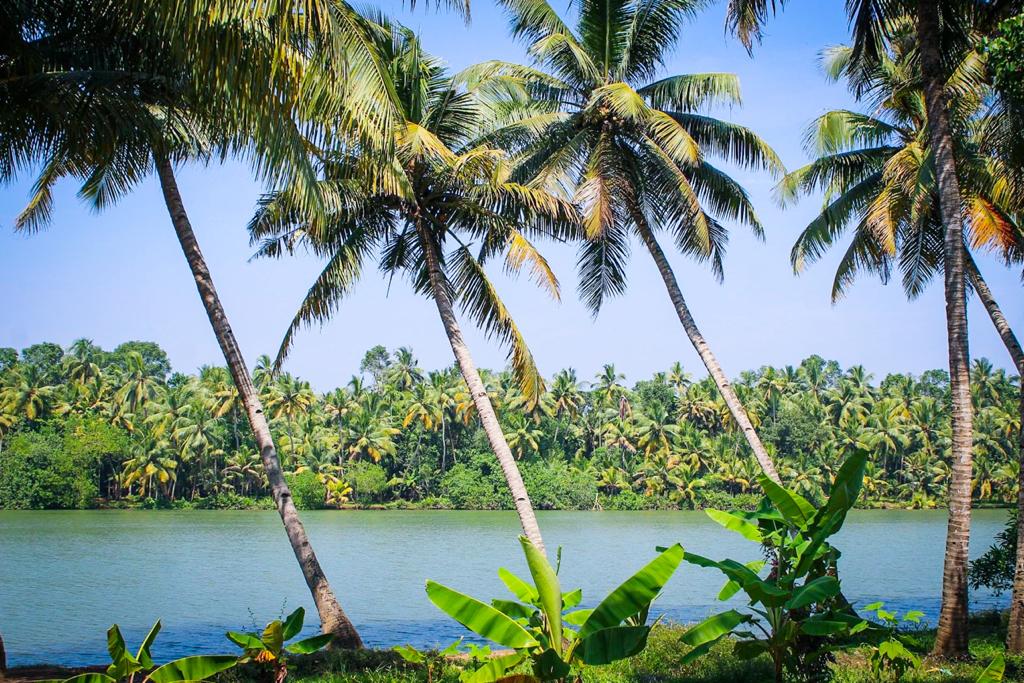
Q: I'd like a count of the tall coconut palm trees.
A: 5